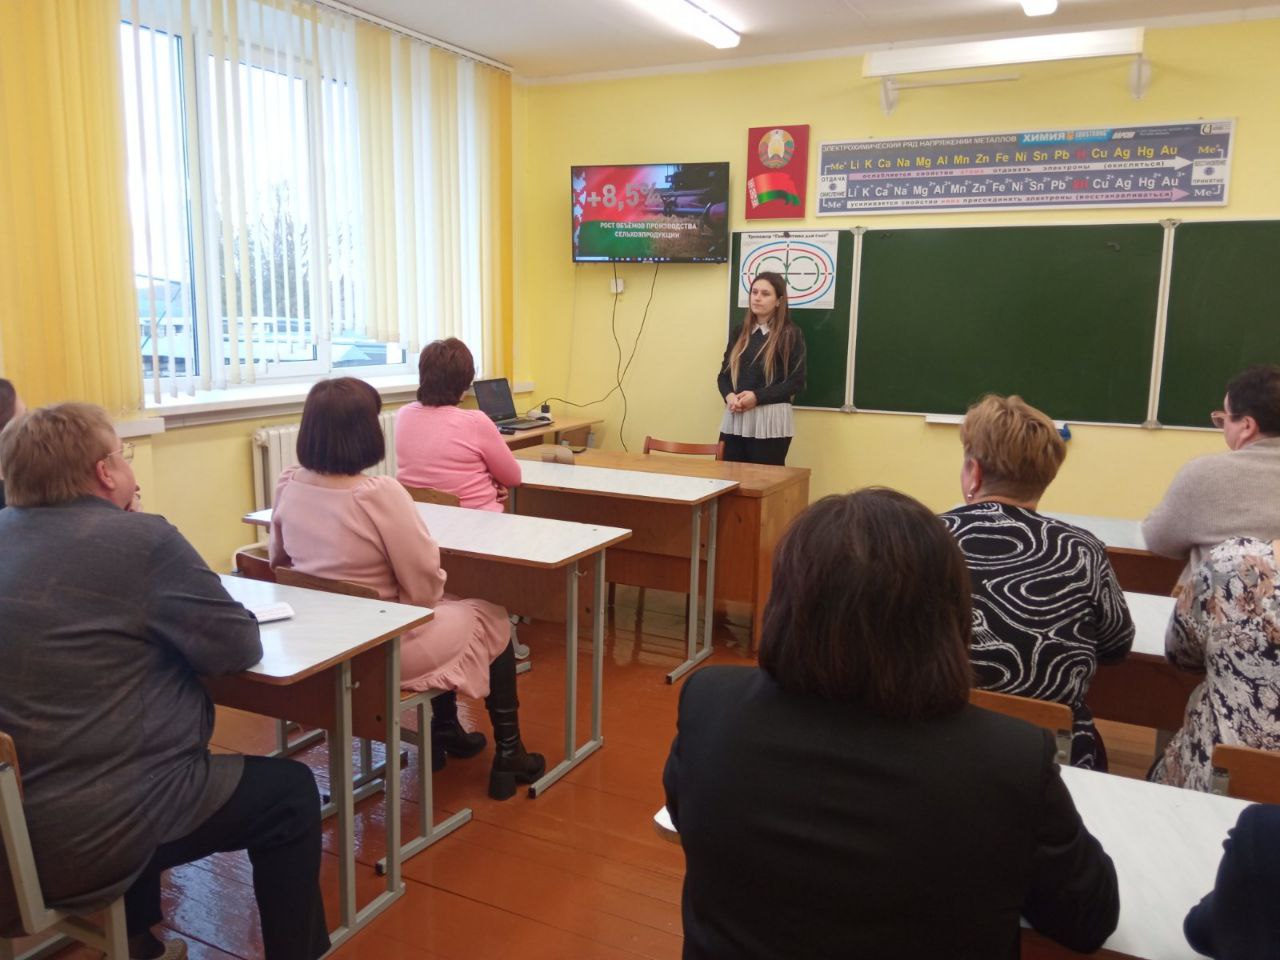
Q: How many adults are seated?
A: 9